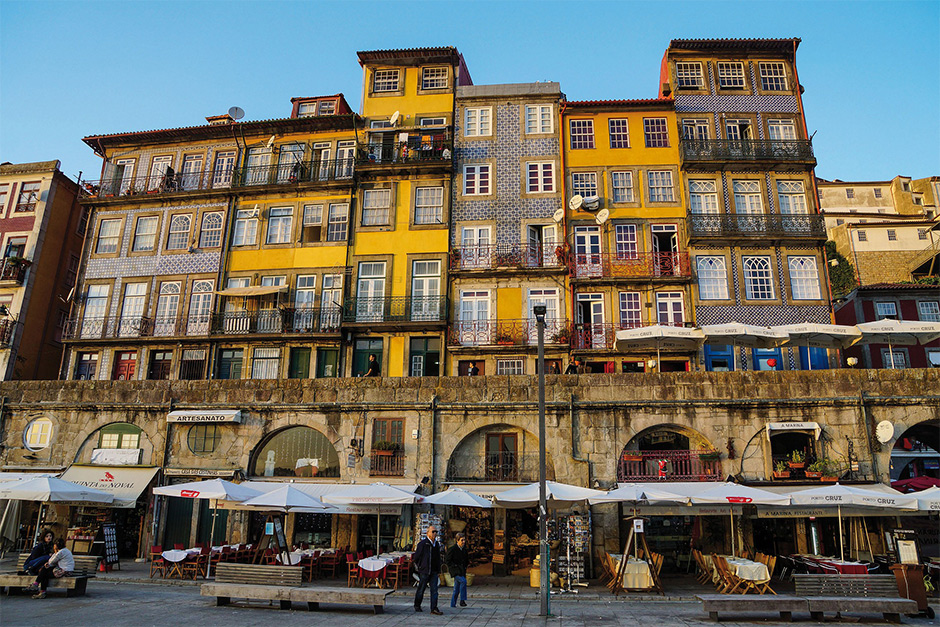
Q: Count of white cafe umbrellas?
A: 14